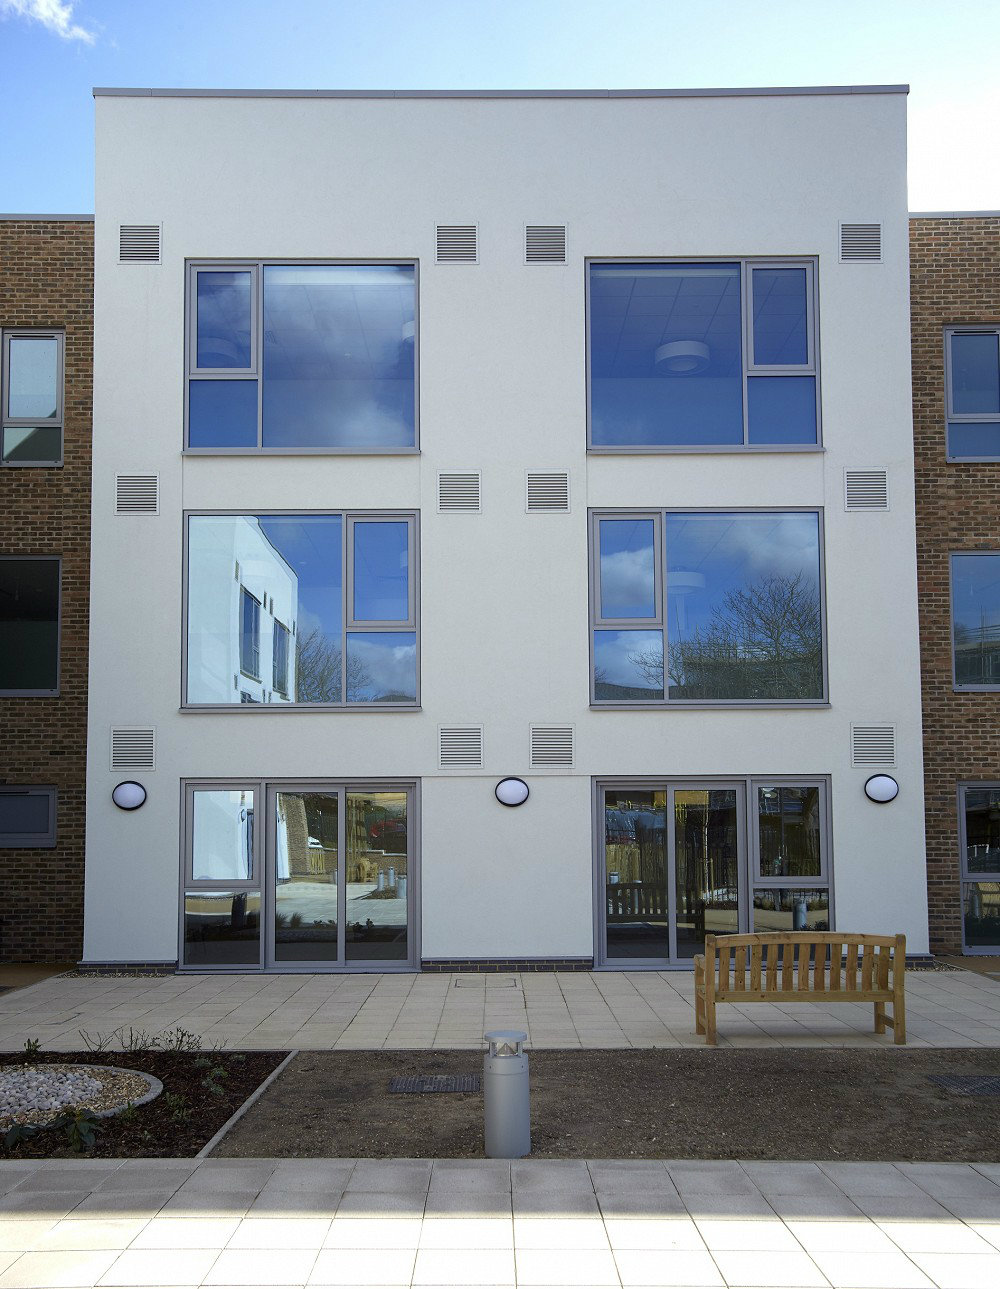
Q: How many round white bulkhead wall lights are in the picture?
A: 3